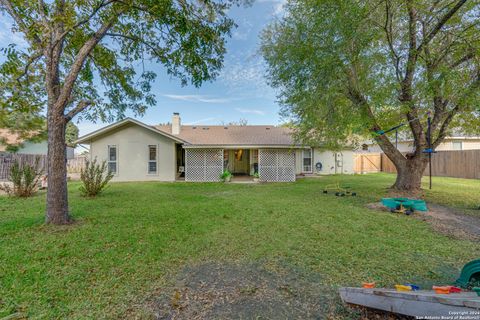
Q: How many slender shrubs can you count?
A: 2